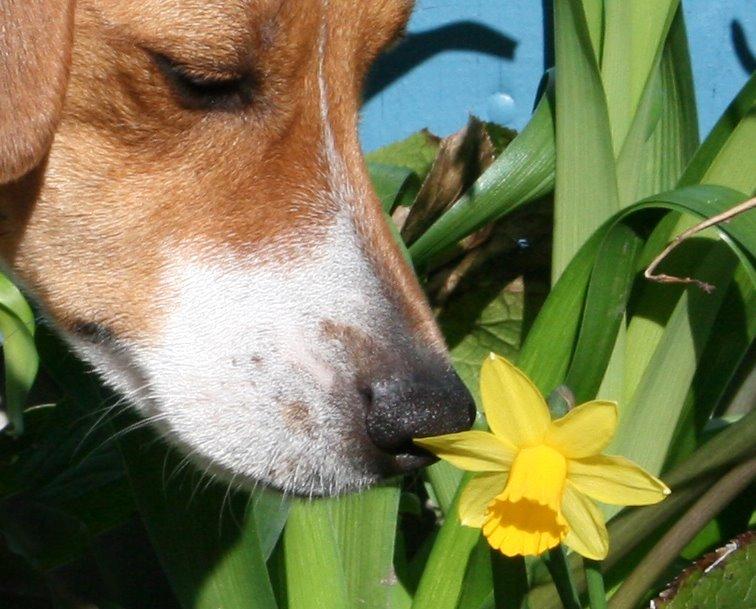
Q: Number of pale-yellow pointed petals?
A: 6